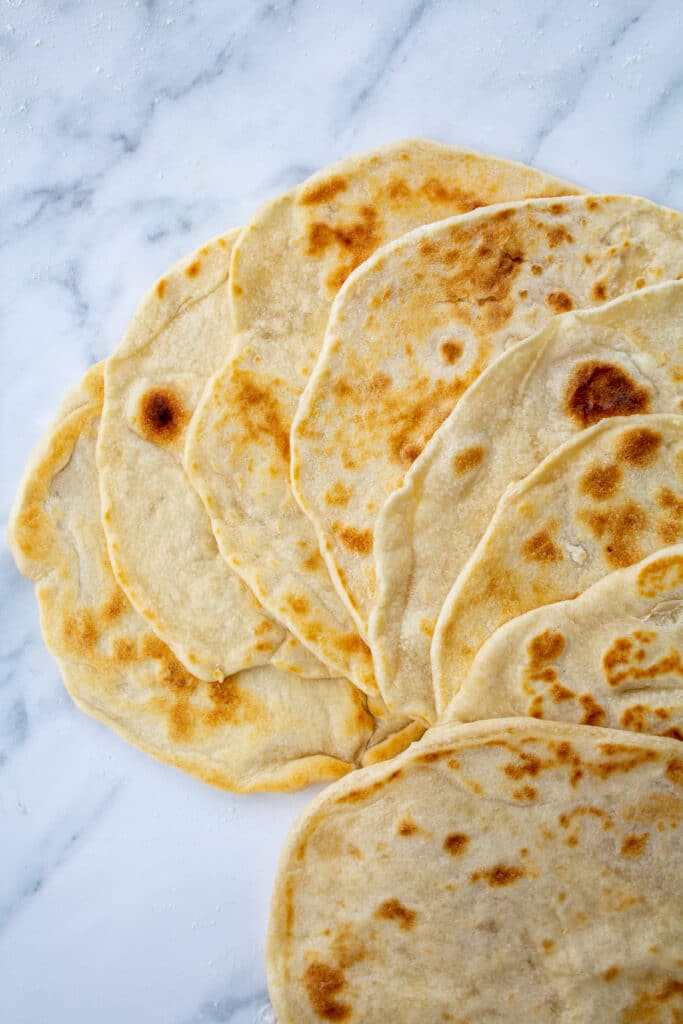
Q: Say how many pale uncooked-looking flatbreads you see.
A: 0